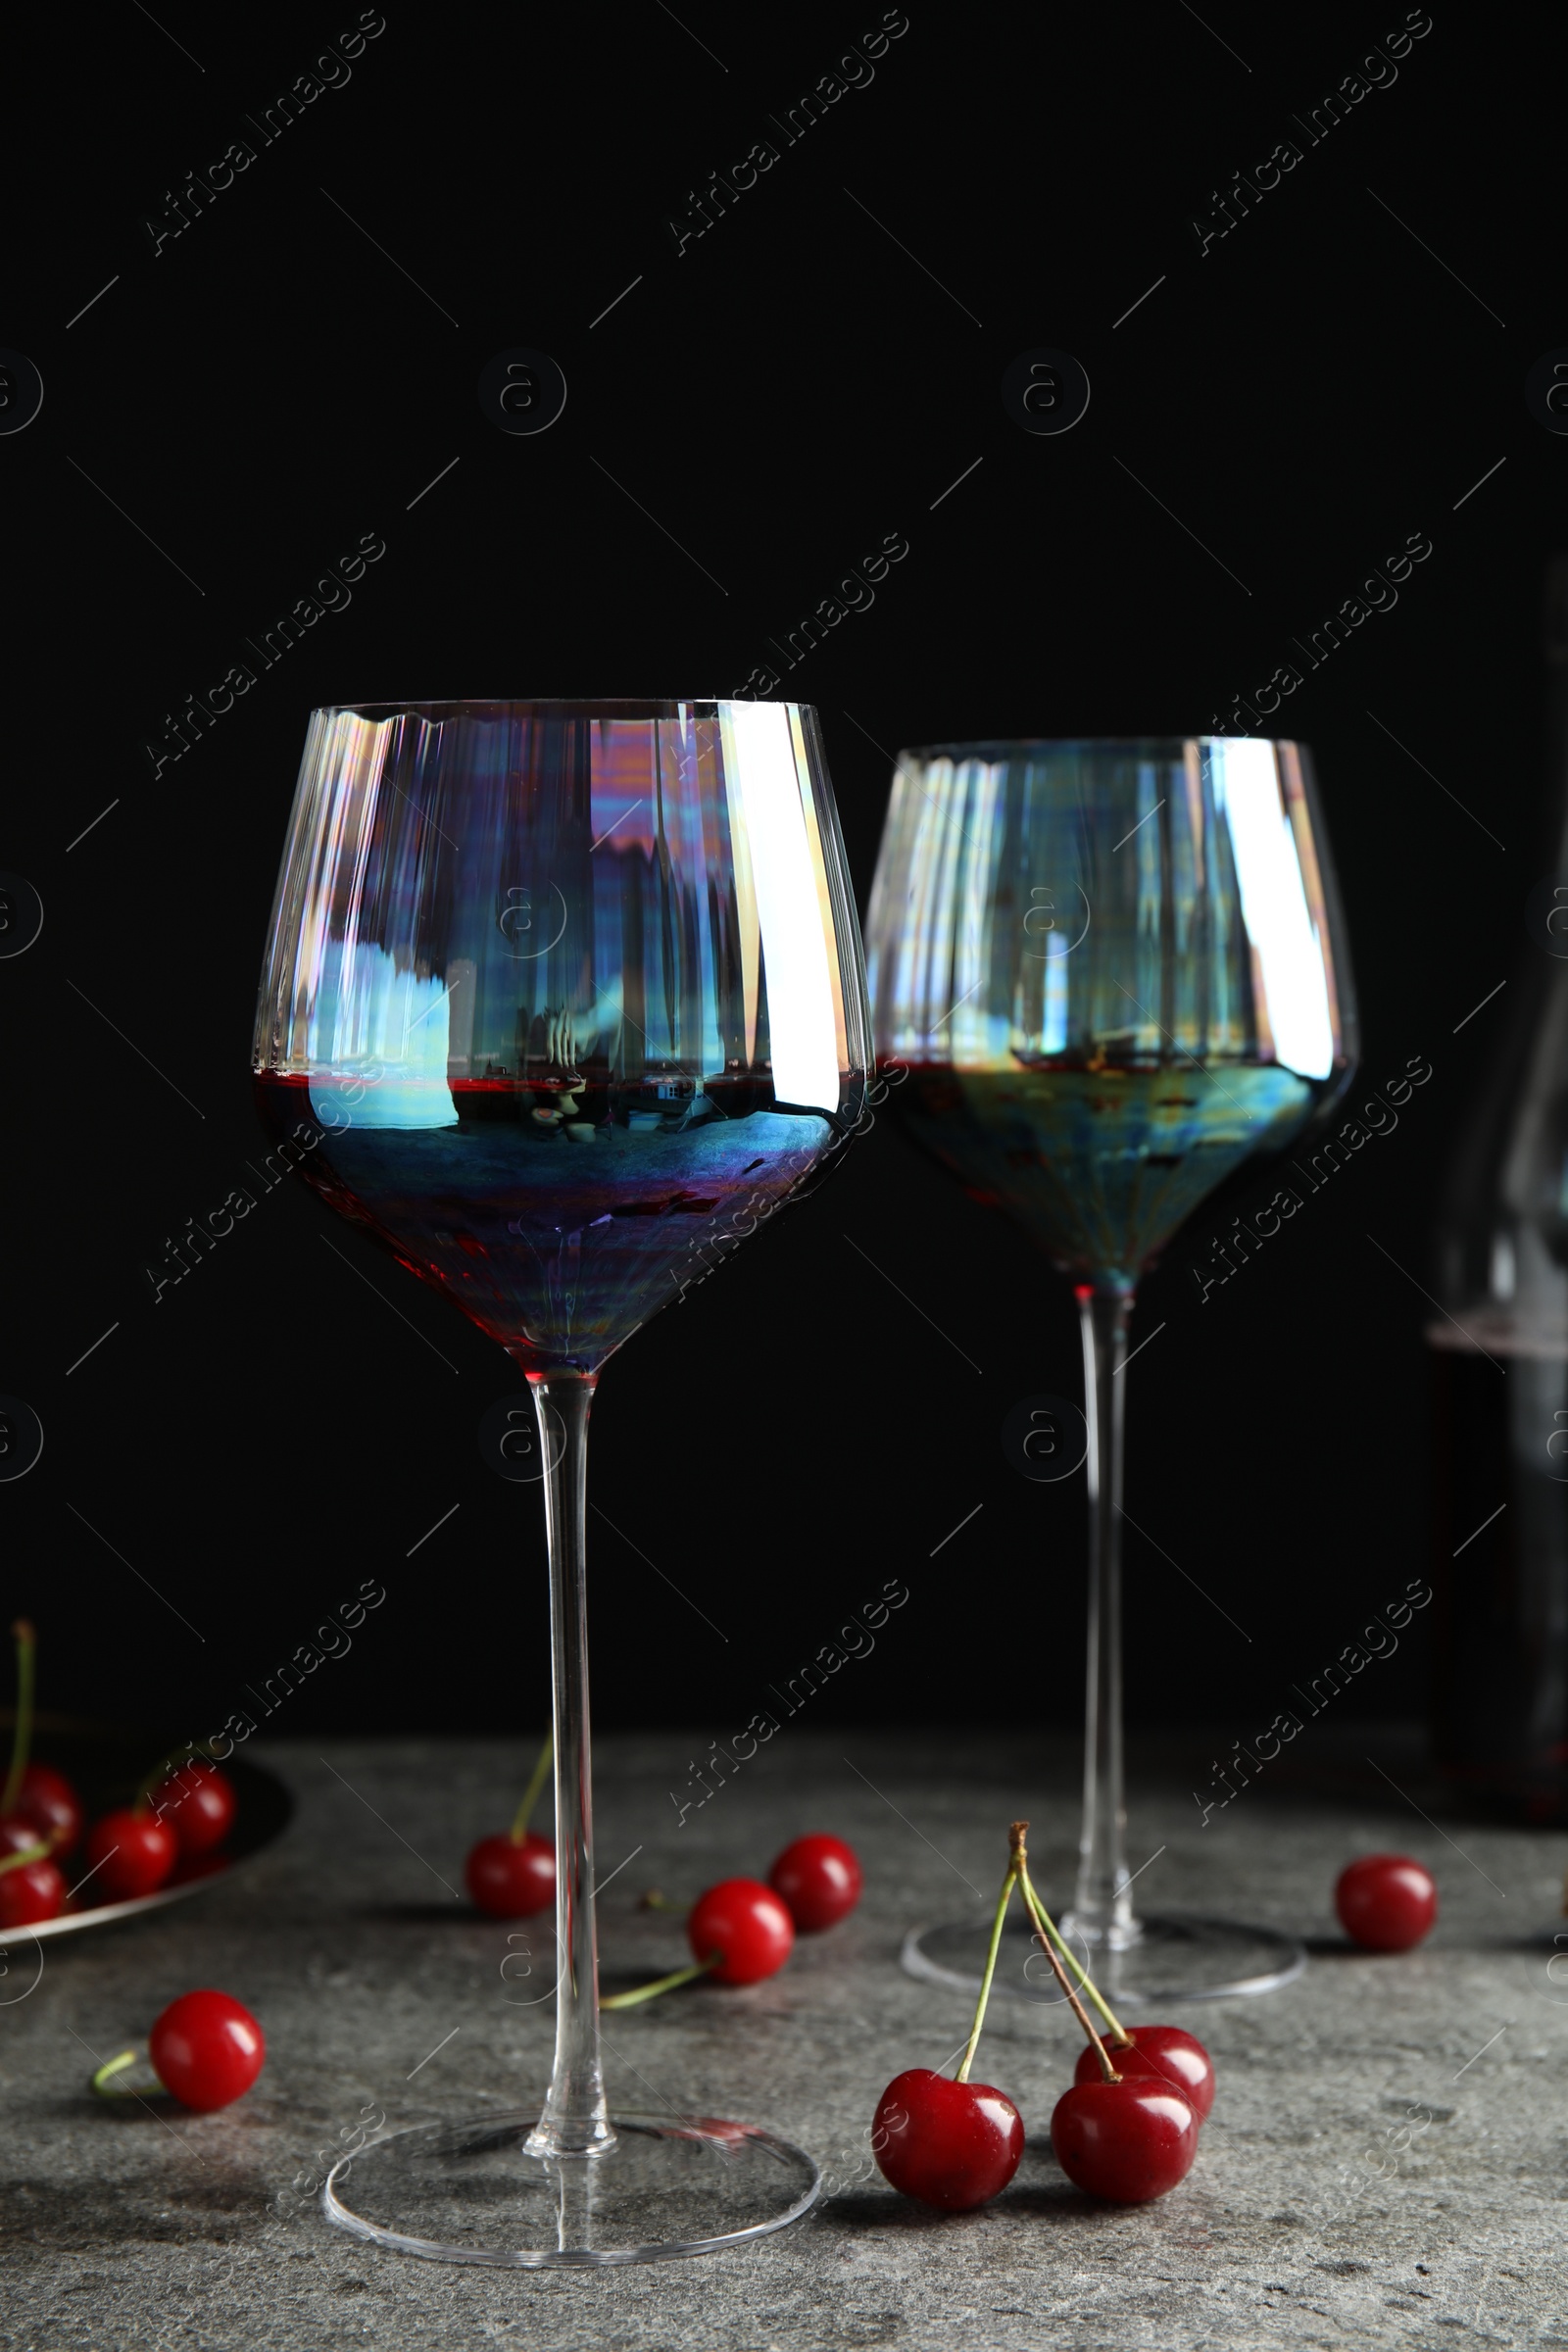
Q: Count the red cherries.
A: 13